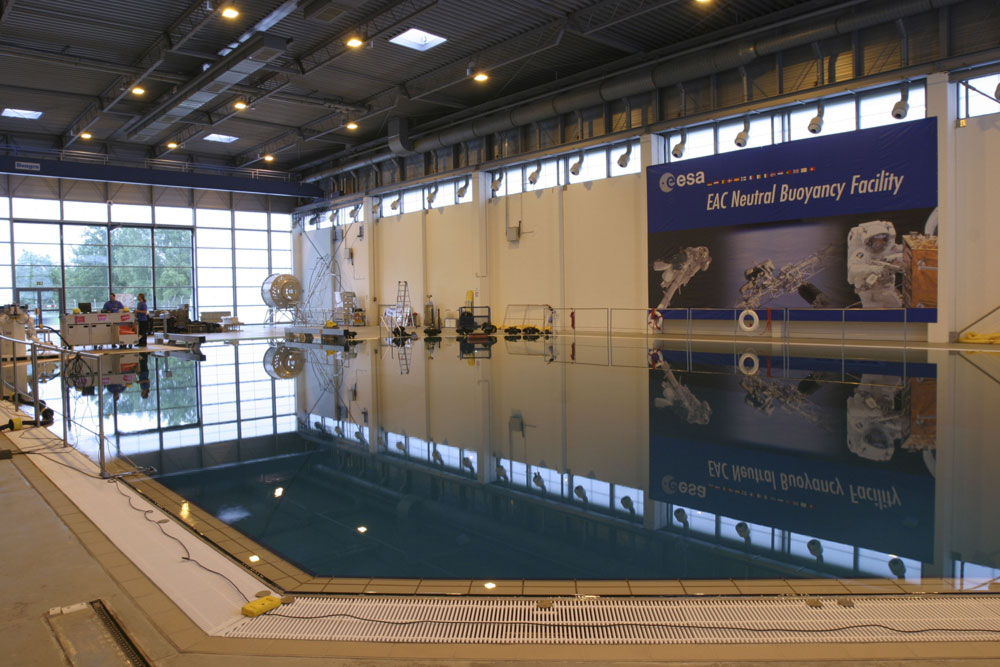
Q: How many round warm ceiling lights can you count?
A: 9